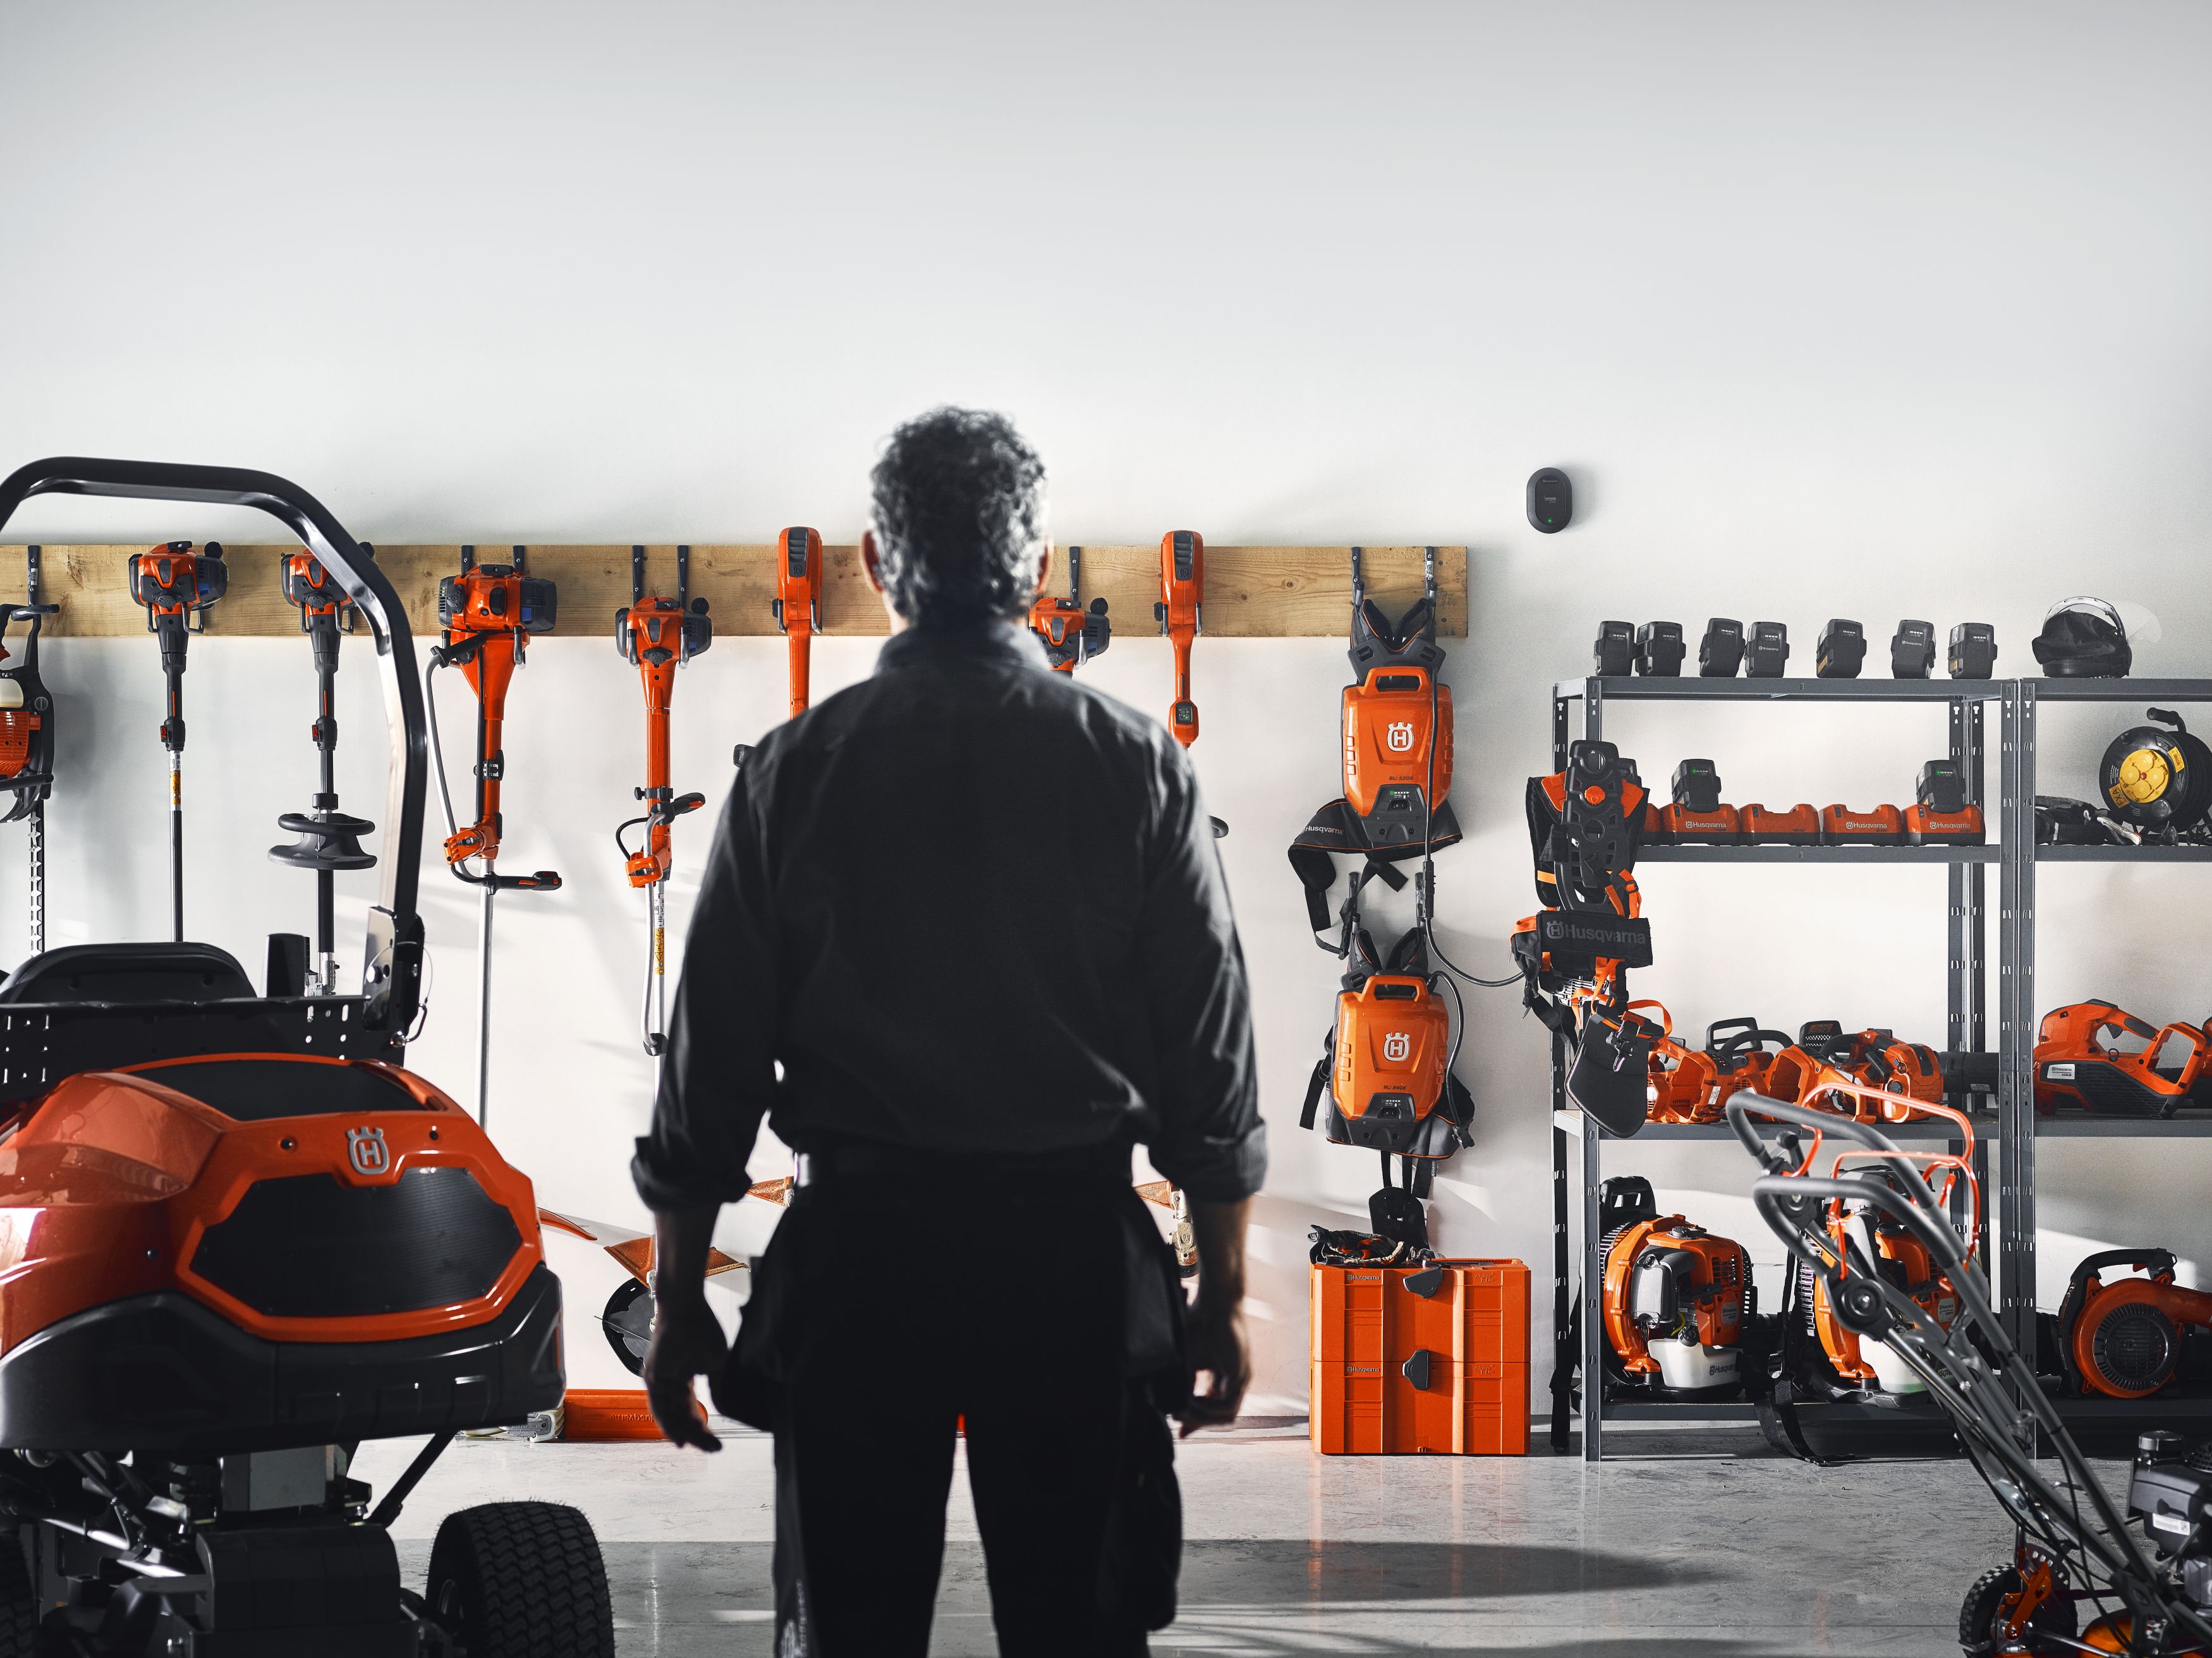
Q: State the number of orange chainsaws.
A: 3